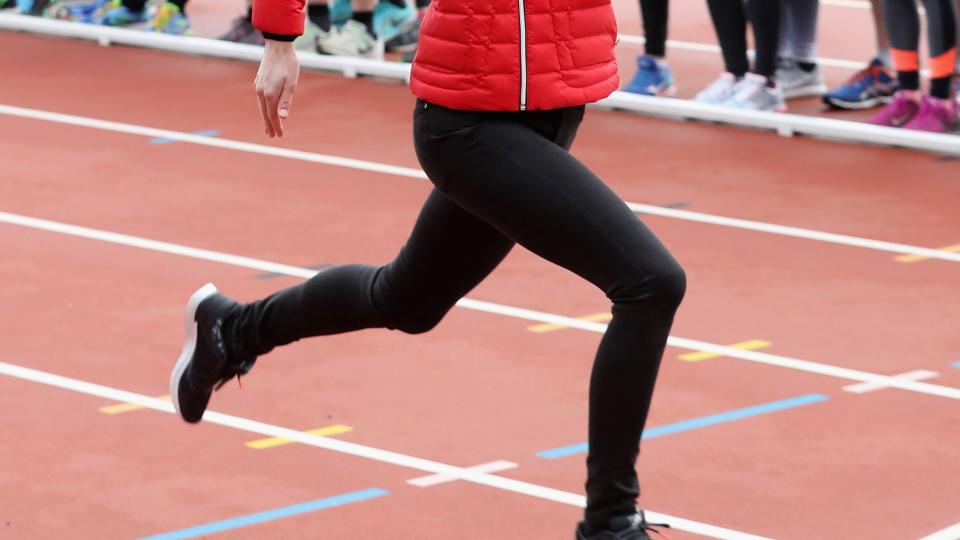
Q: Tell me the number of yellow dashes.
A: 5